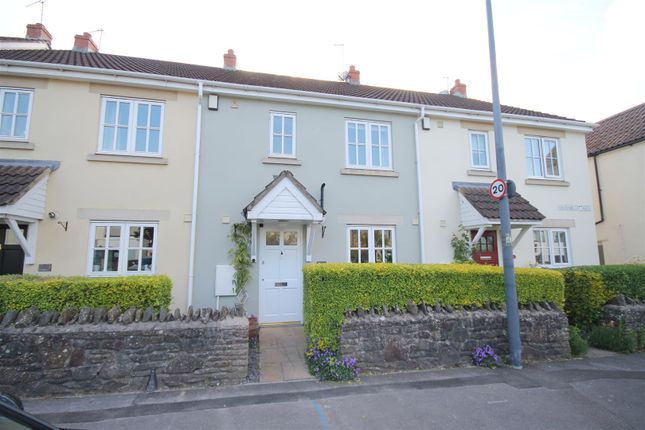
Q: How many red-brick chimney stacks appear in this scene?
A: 5